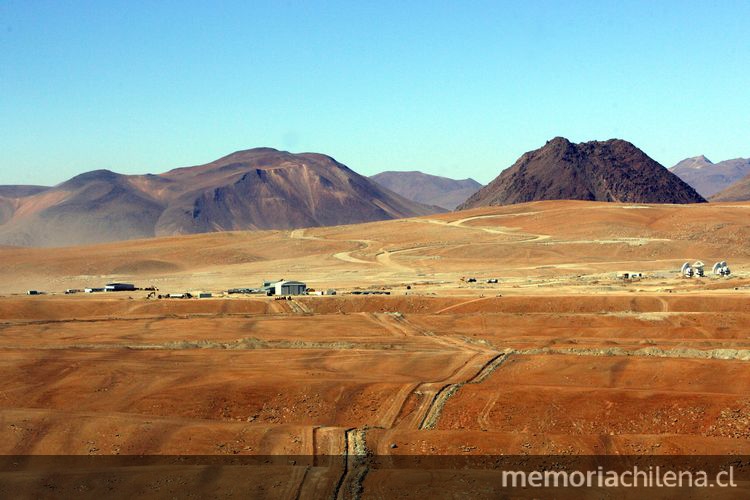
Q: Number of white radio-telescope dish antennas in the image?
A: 4